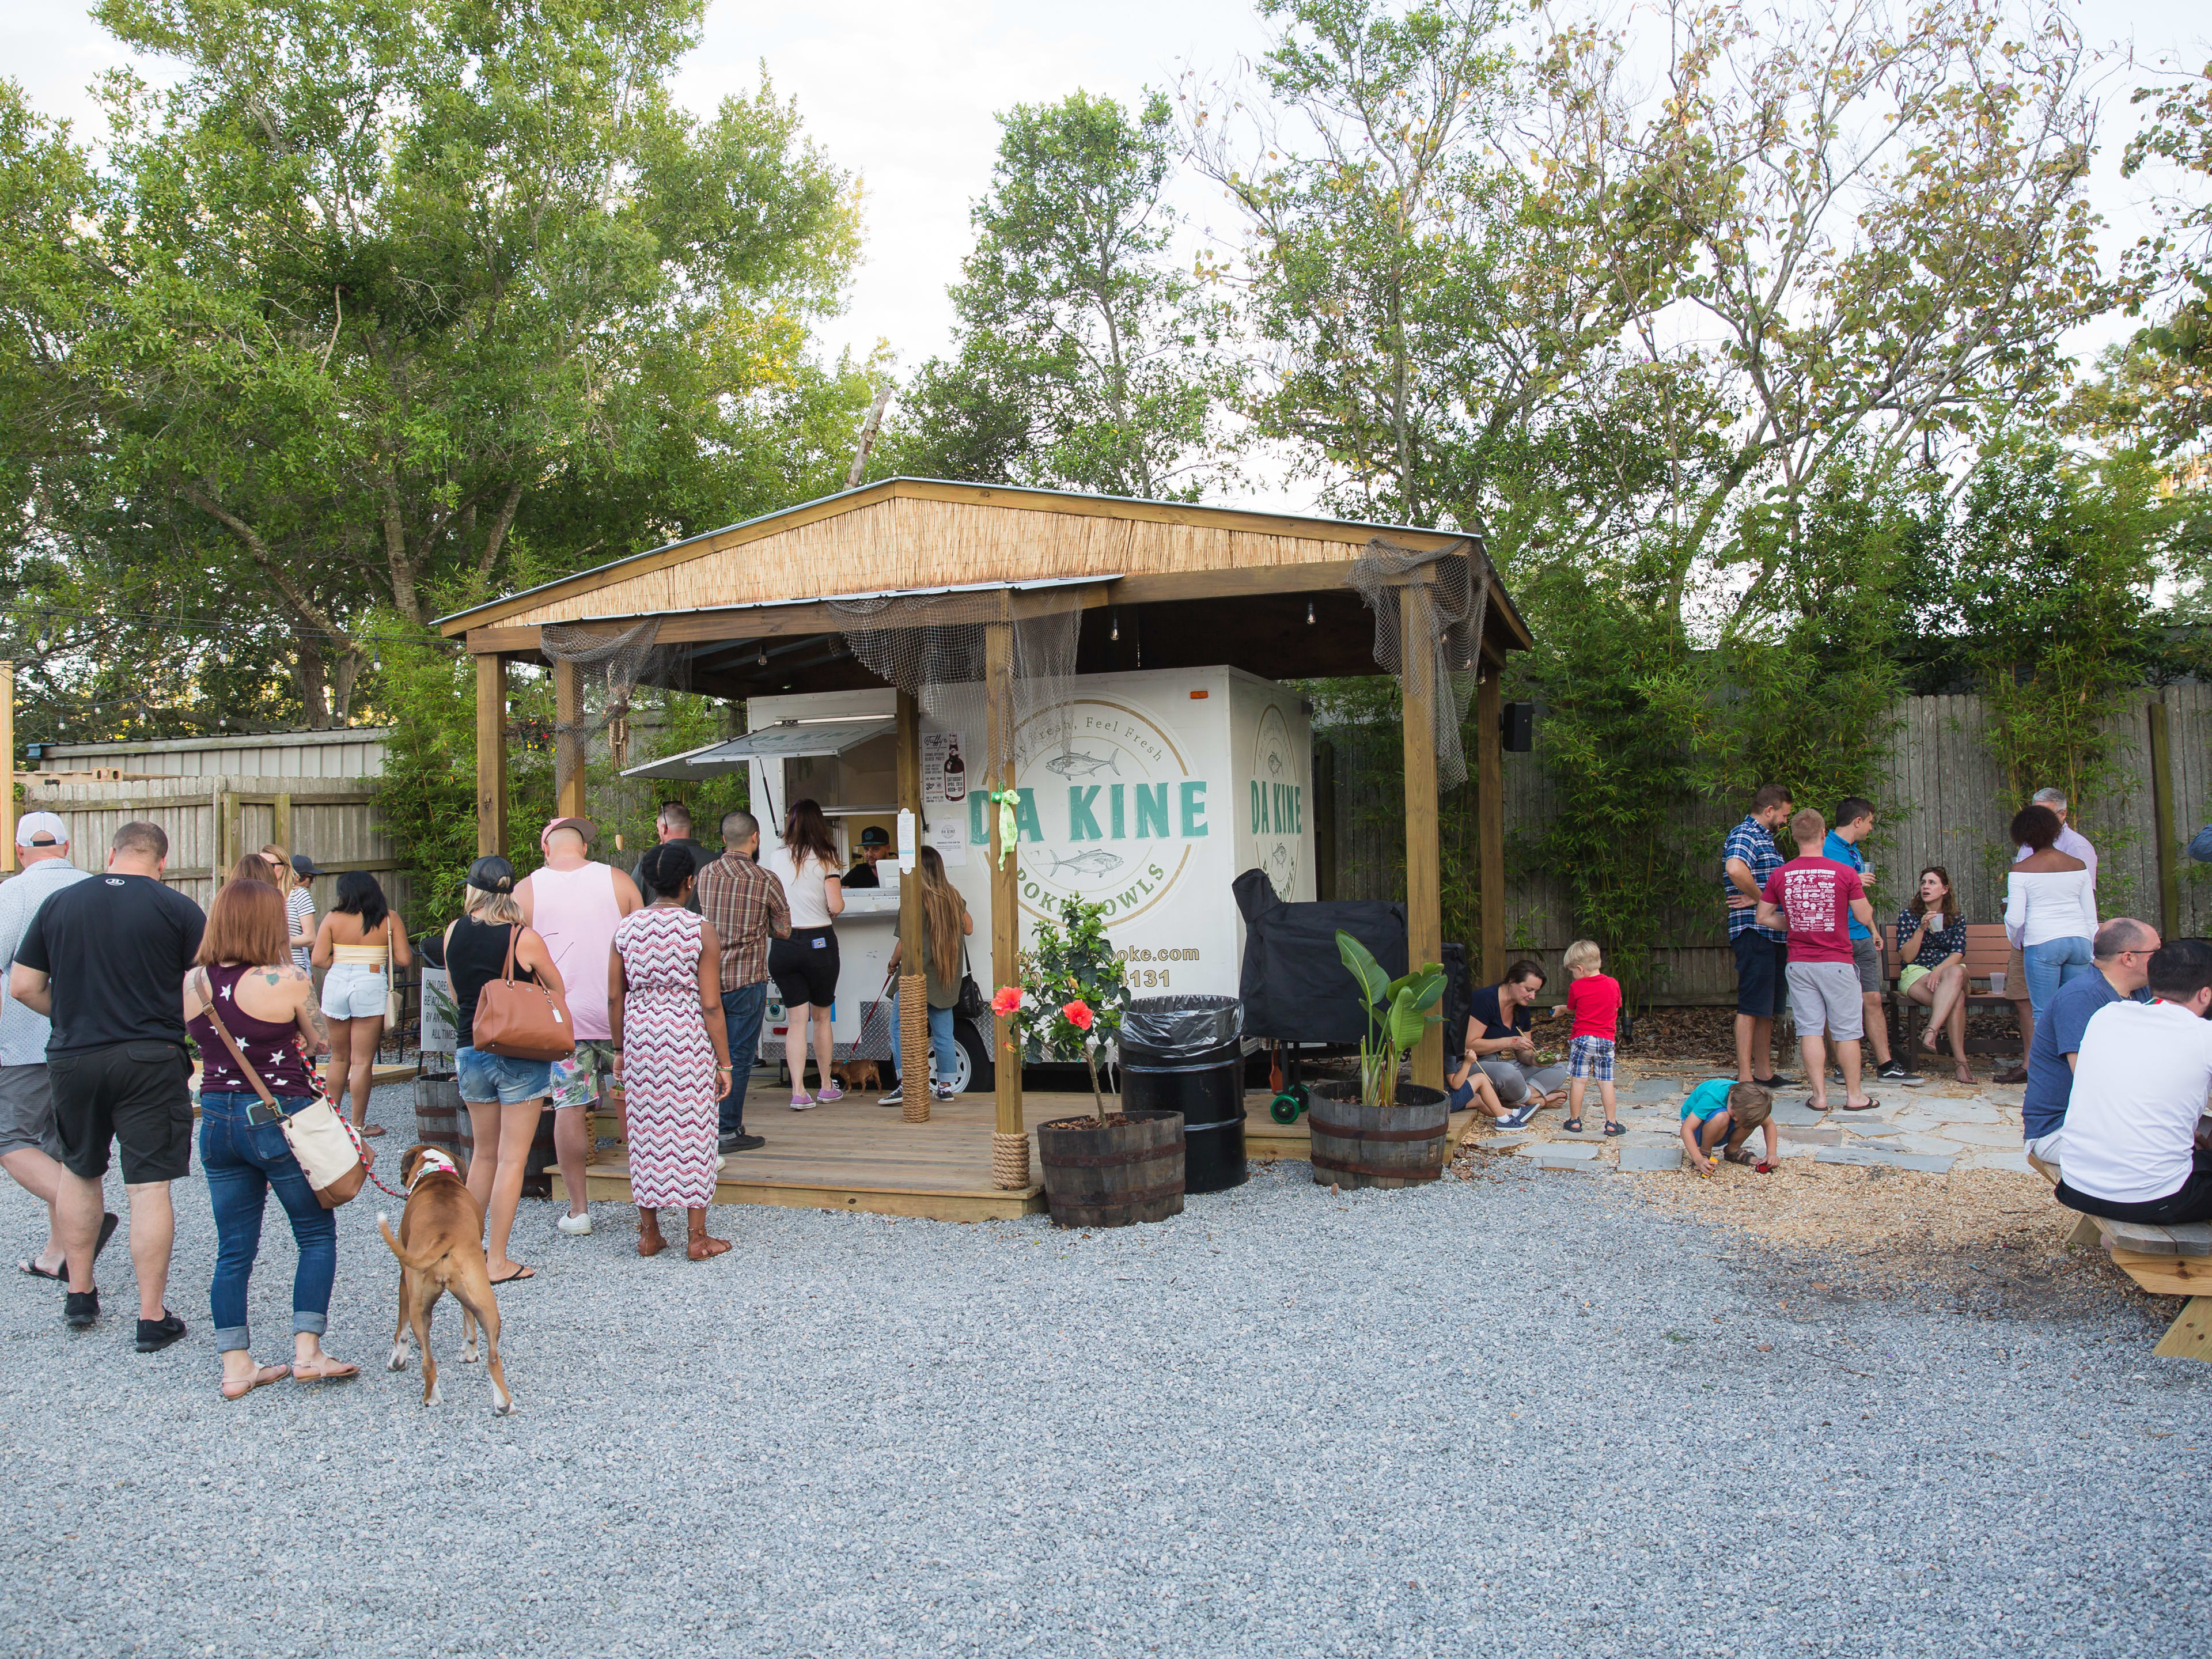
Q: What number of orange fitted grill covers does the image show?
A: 0